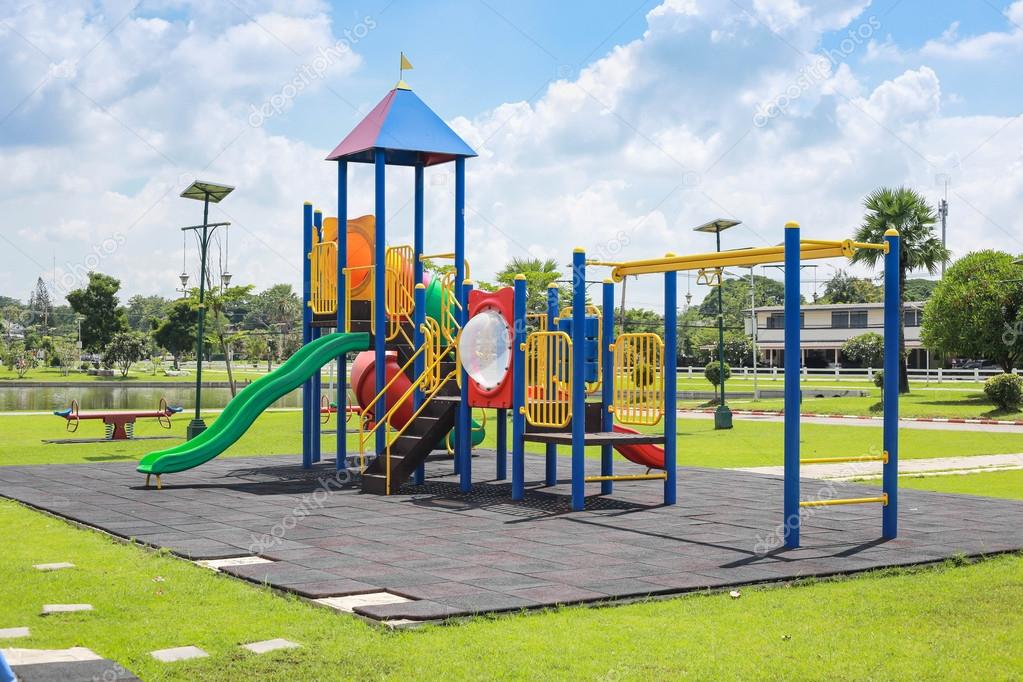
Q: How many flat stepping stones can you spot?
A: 5